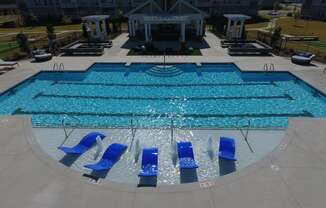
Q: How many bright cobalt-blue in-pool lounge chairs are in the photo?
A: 5